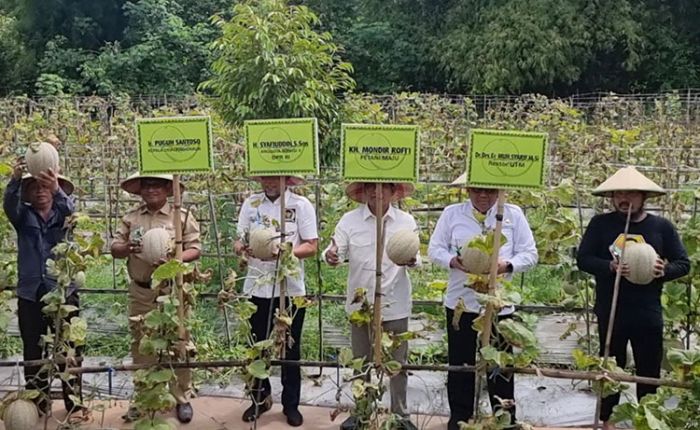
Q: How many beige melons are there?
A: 7